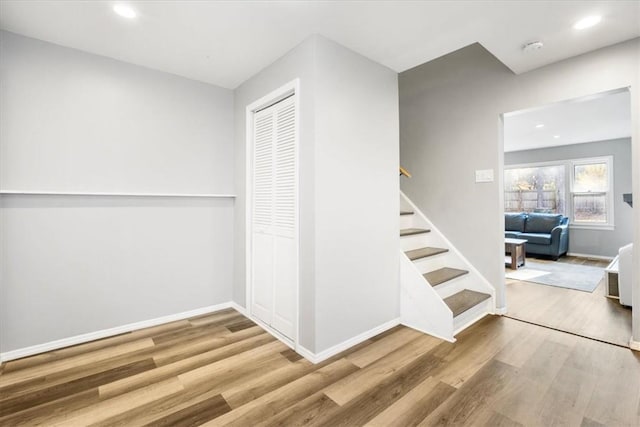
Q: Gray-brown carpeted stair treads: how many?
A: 5